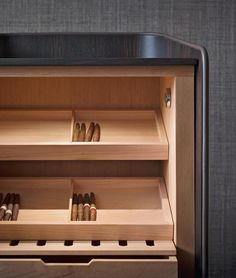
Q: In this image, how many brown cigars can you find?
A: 12